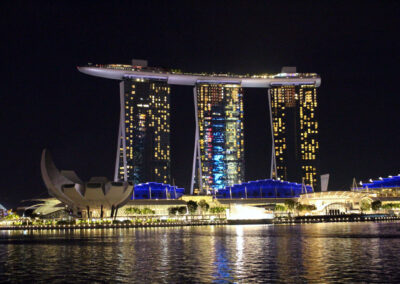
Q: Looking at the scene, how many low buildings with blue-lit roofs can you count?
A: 3